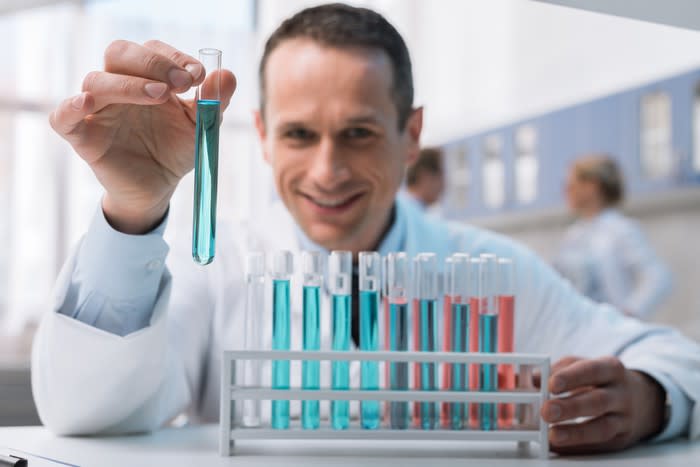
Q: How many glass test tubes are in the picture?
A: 15